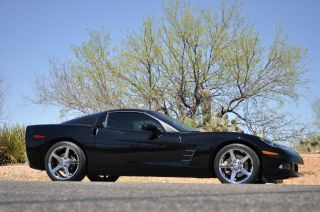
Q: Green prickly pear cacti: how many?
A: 1